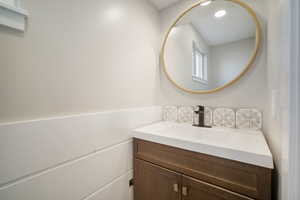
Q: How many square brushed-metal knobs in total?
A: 2